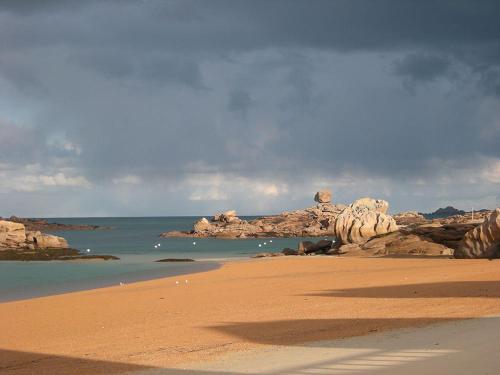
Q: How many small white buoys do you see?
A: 8